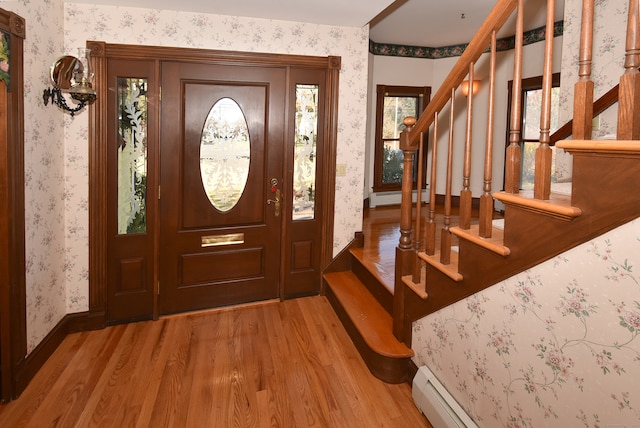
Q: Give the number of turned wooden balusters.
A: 9